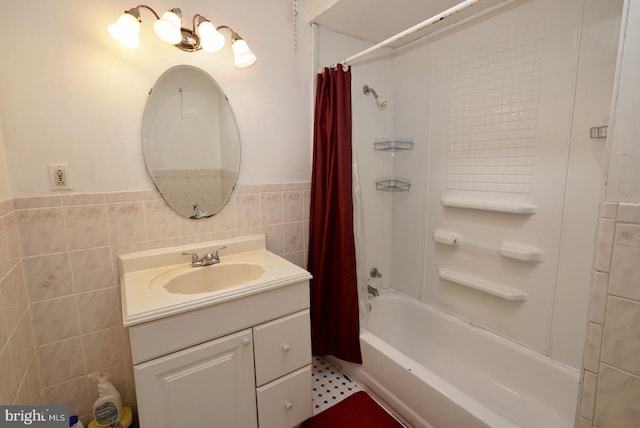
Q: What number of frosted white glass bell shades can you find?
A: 4